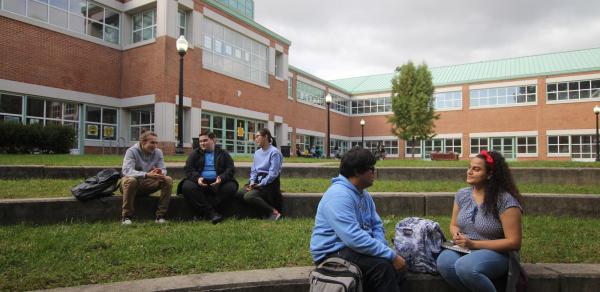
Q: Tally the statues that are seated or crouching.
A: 0